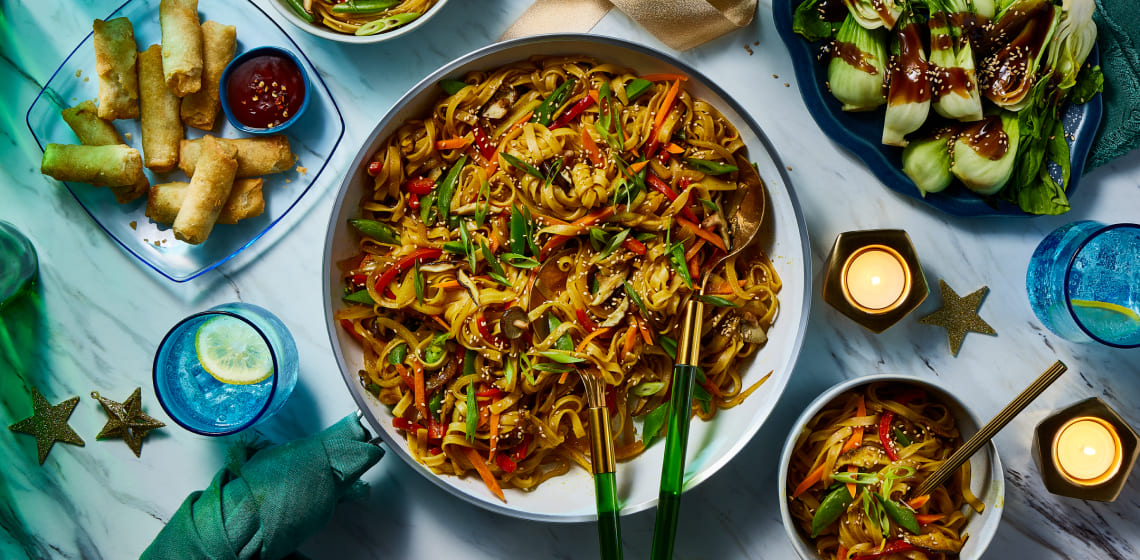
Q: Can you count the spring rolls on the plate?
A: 9